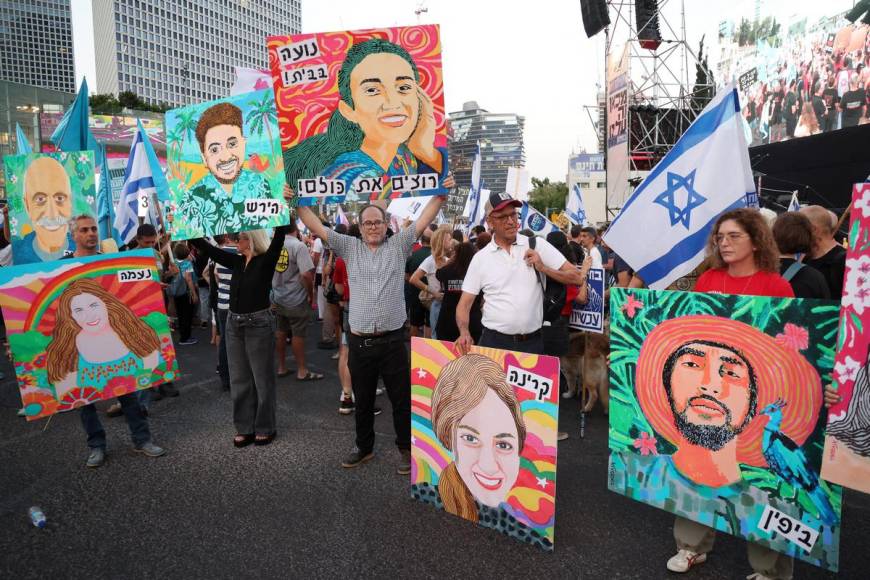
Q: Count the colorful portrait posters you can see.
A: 7